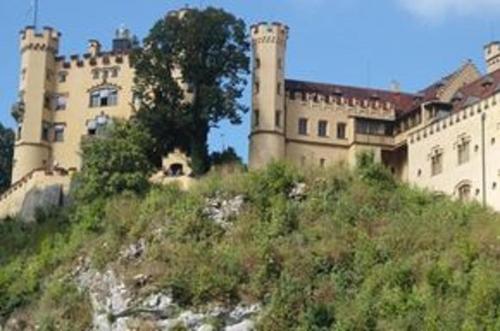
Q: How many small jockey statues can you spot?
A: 0